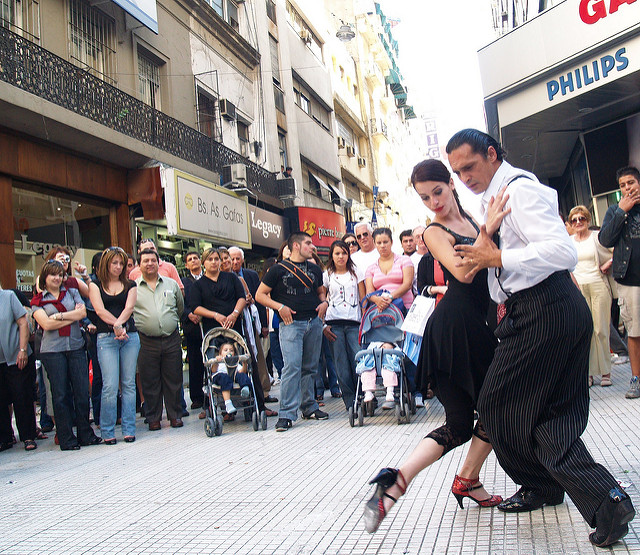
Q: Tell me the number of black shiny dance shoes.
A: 2